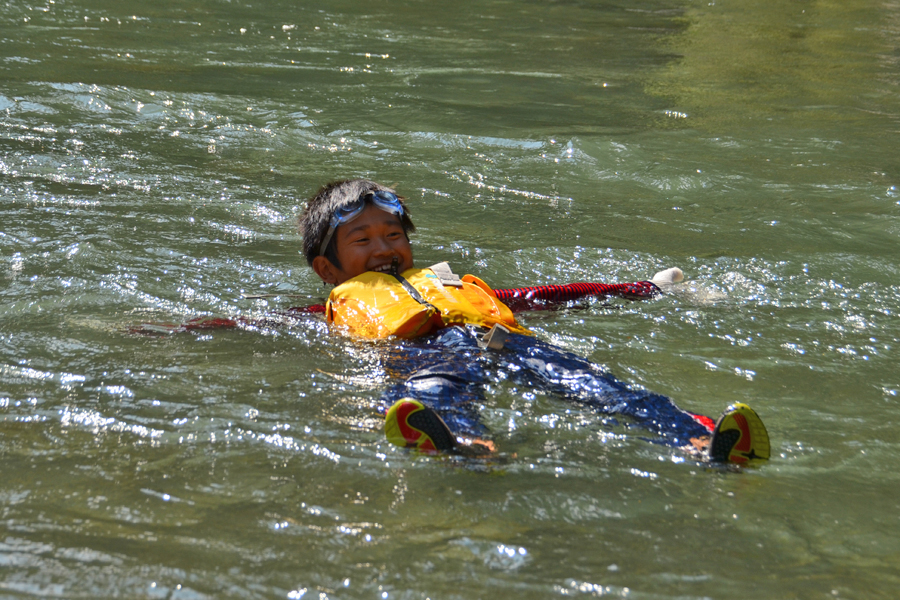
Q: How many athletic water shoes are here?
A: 2